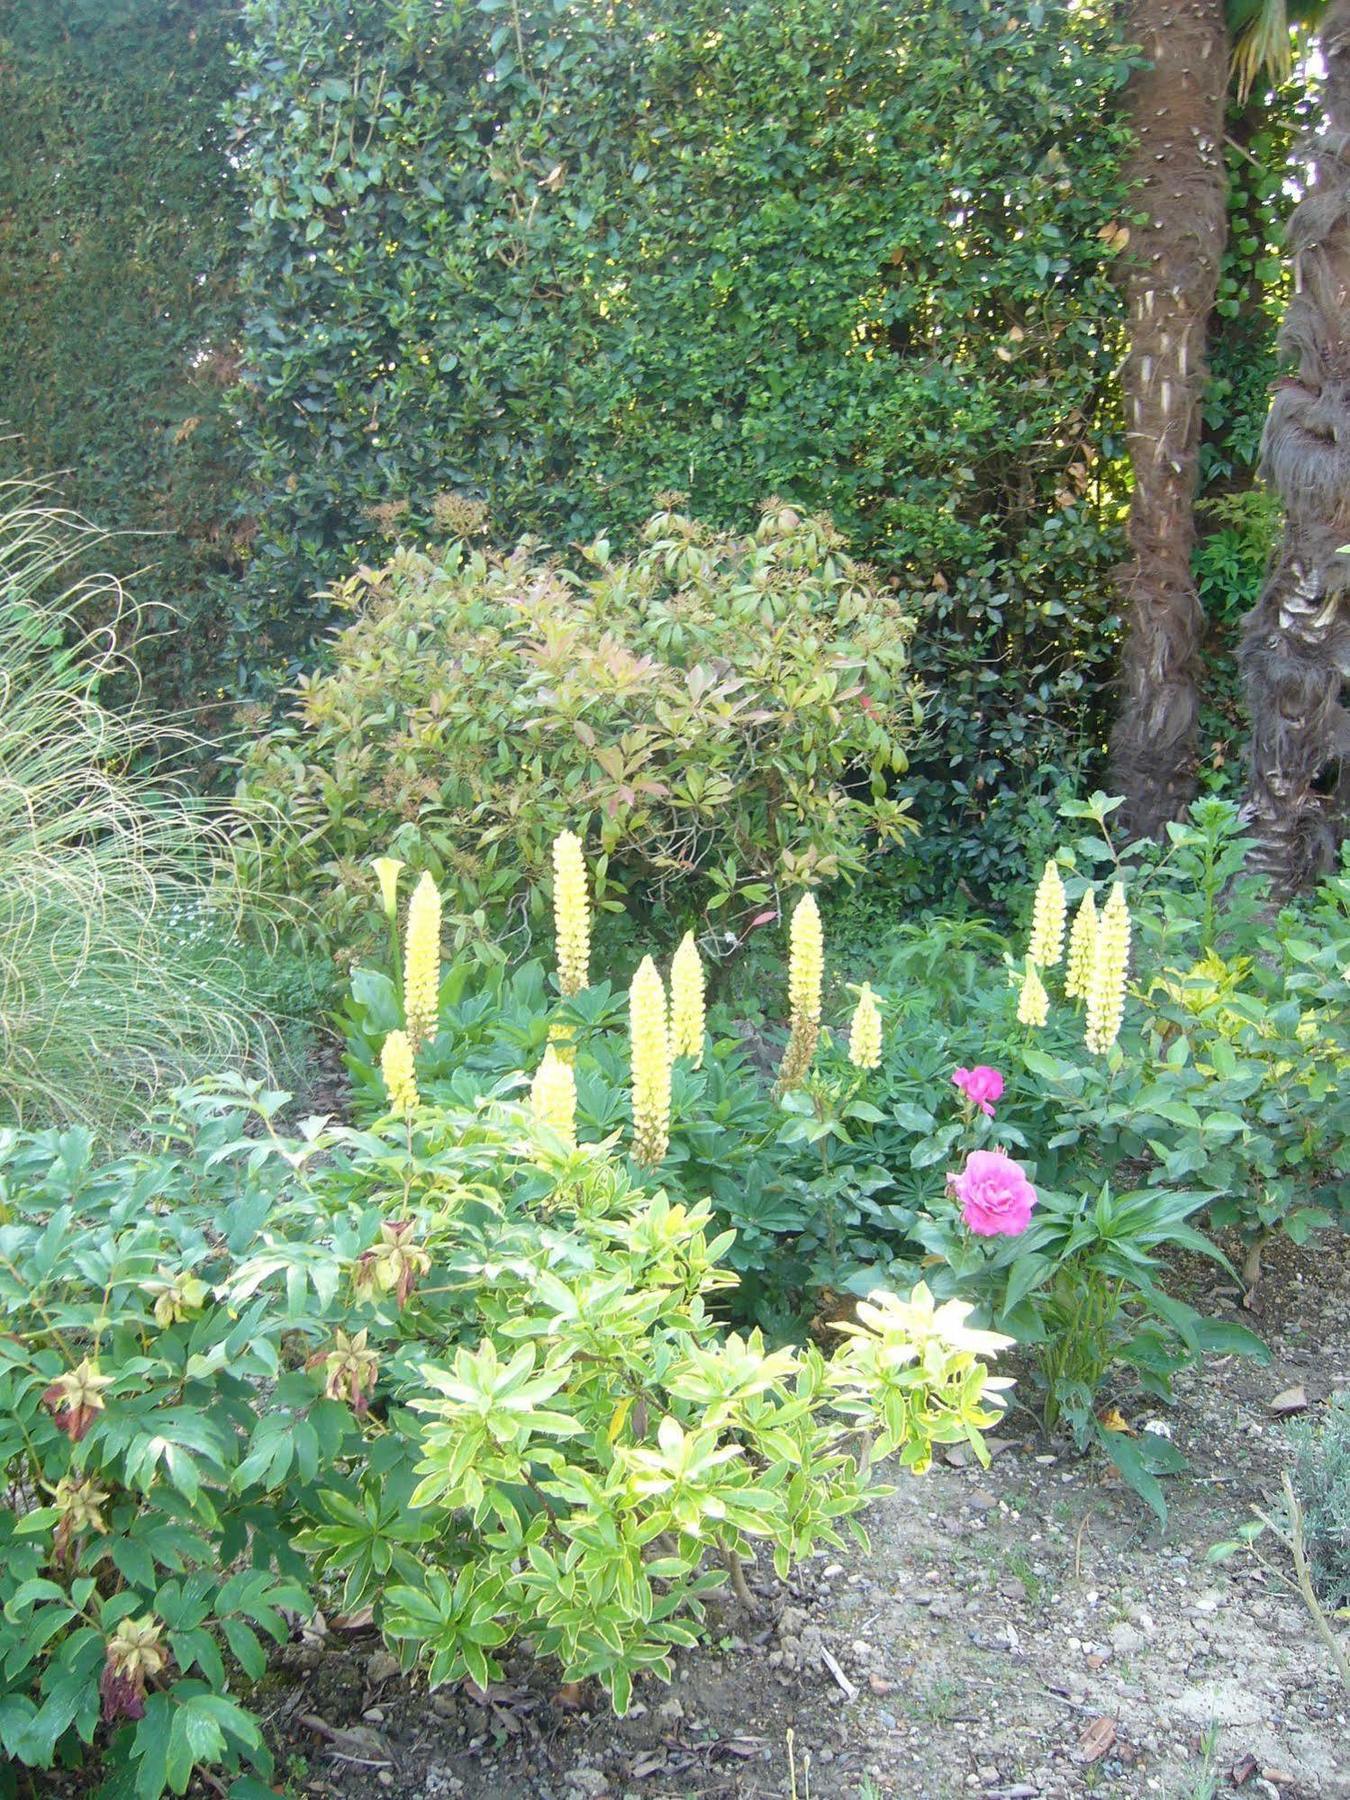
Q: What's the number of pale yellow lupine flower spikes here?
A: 12